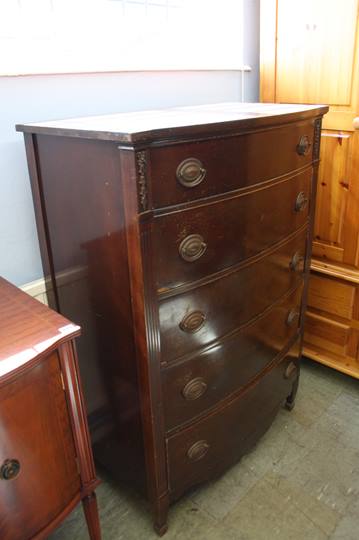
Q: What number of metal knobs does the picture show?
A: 11